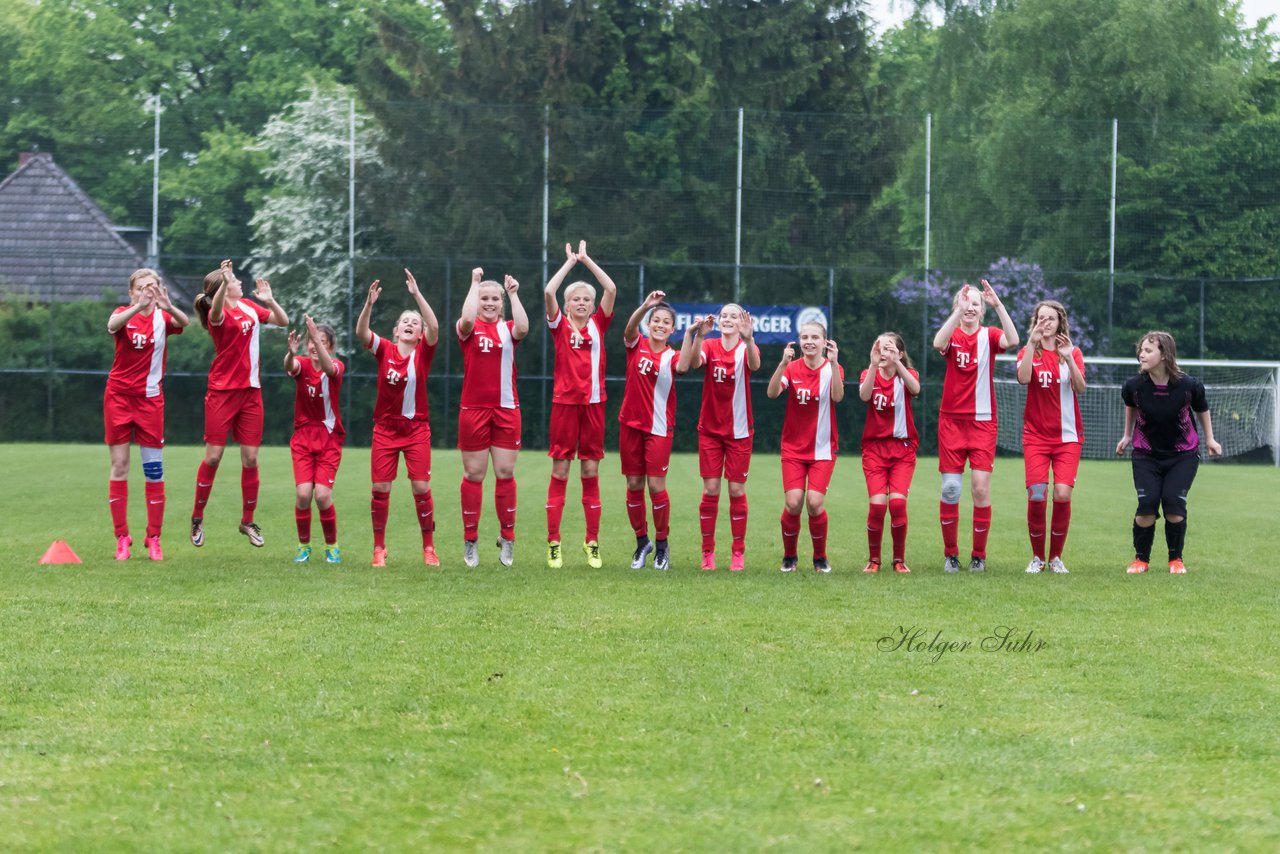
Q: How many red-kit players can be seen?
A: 12